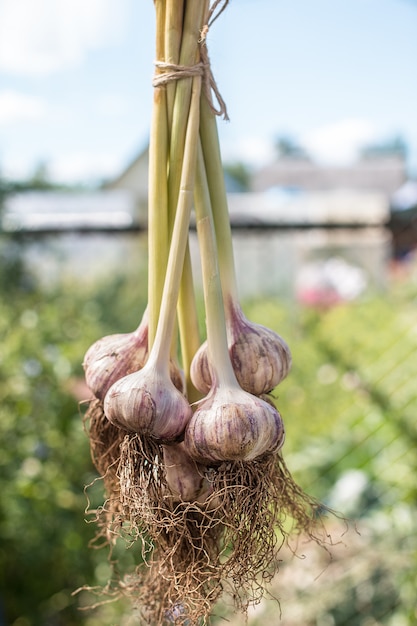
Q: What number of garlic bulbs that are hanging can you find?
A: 5